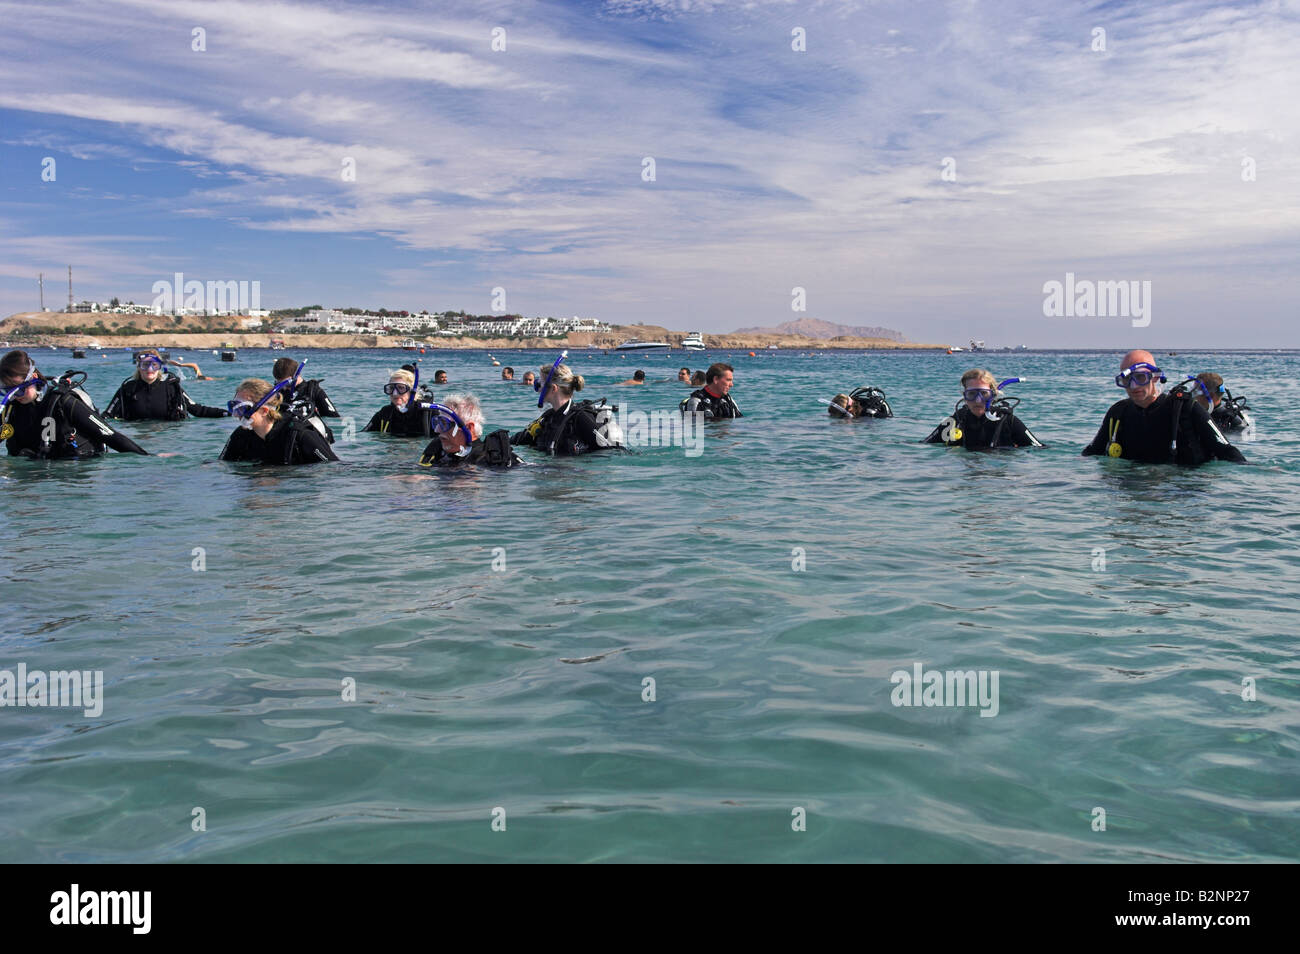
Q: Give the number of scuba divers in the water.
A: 12